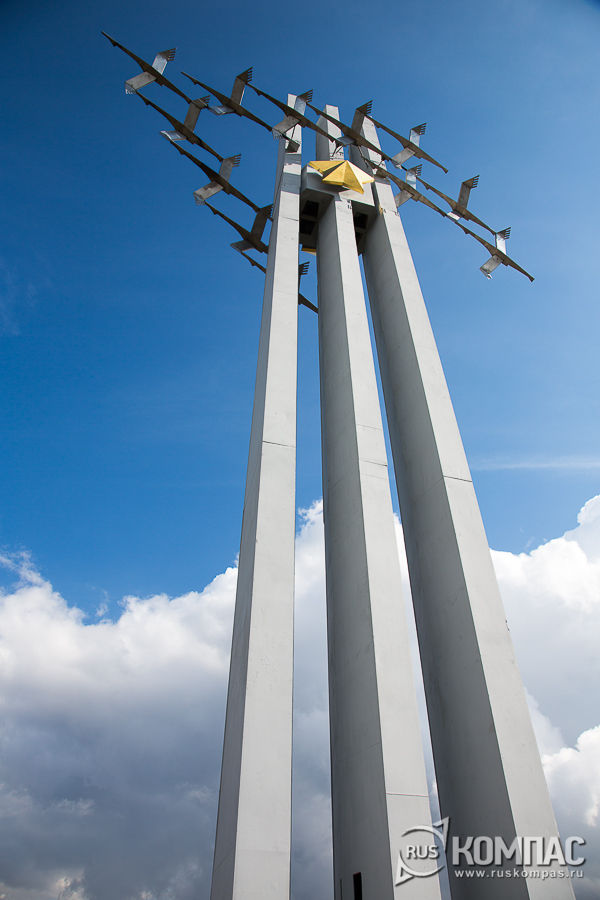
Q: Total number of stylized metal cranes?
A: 12